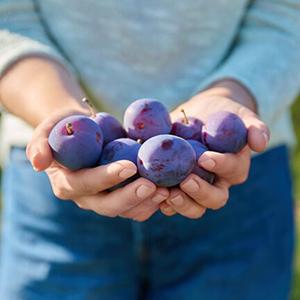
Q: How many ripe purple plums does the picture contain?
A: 8